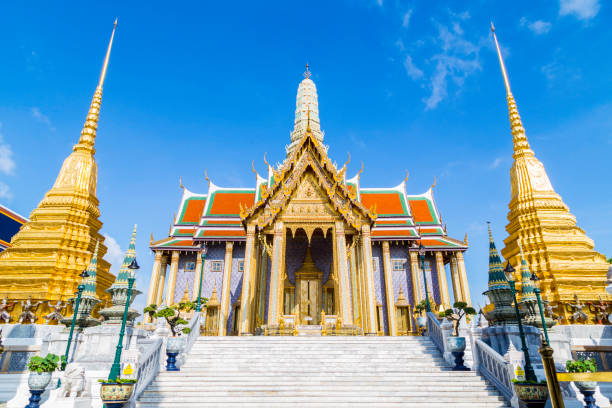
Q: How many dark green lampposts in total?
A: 6